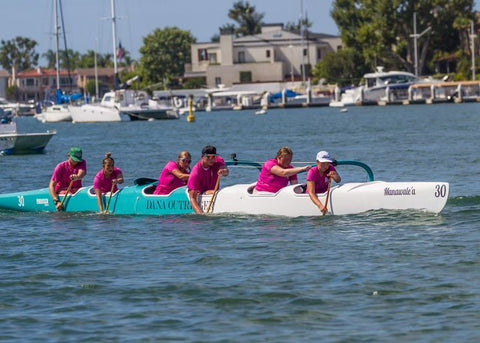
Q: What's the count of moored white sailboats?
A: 2